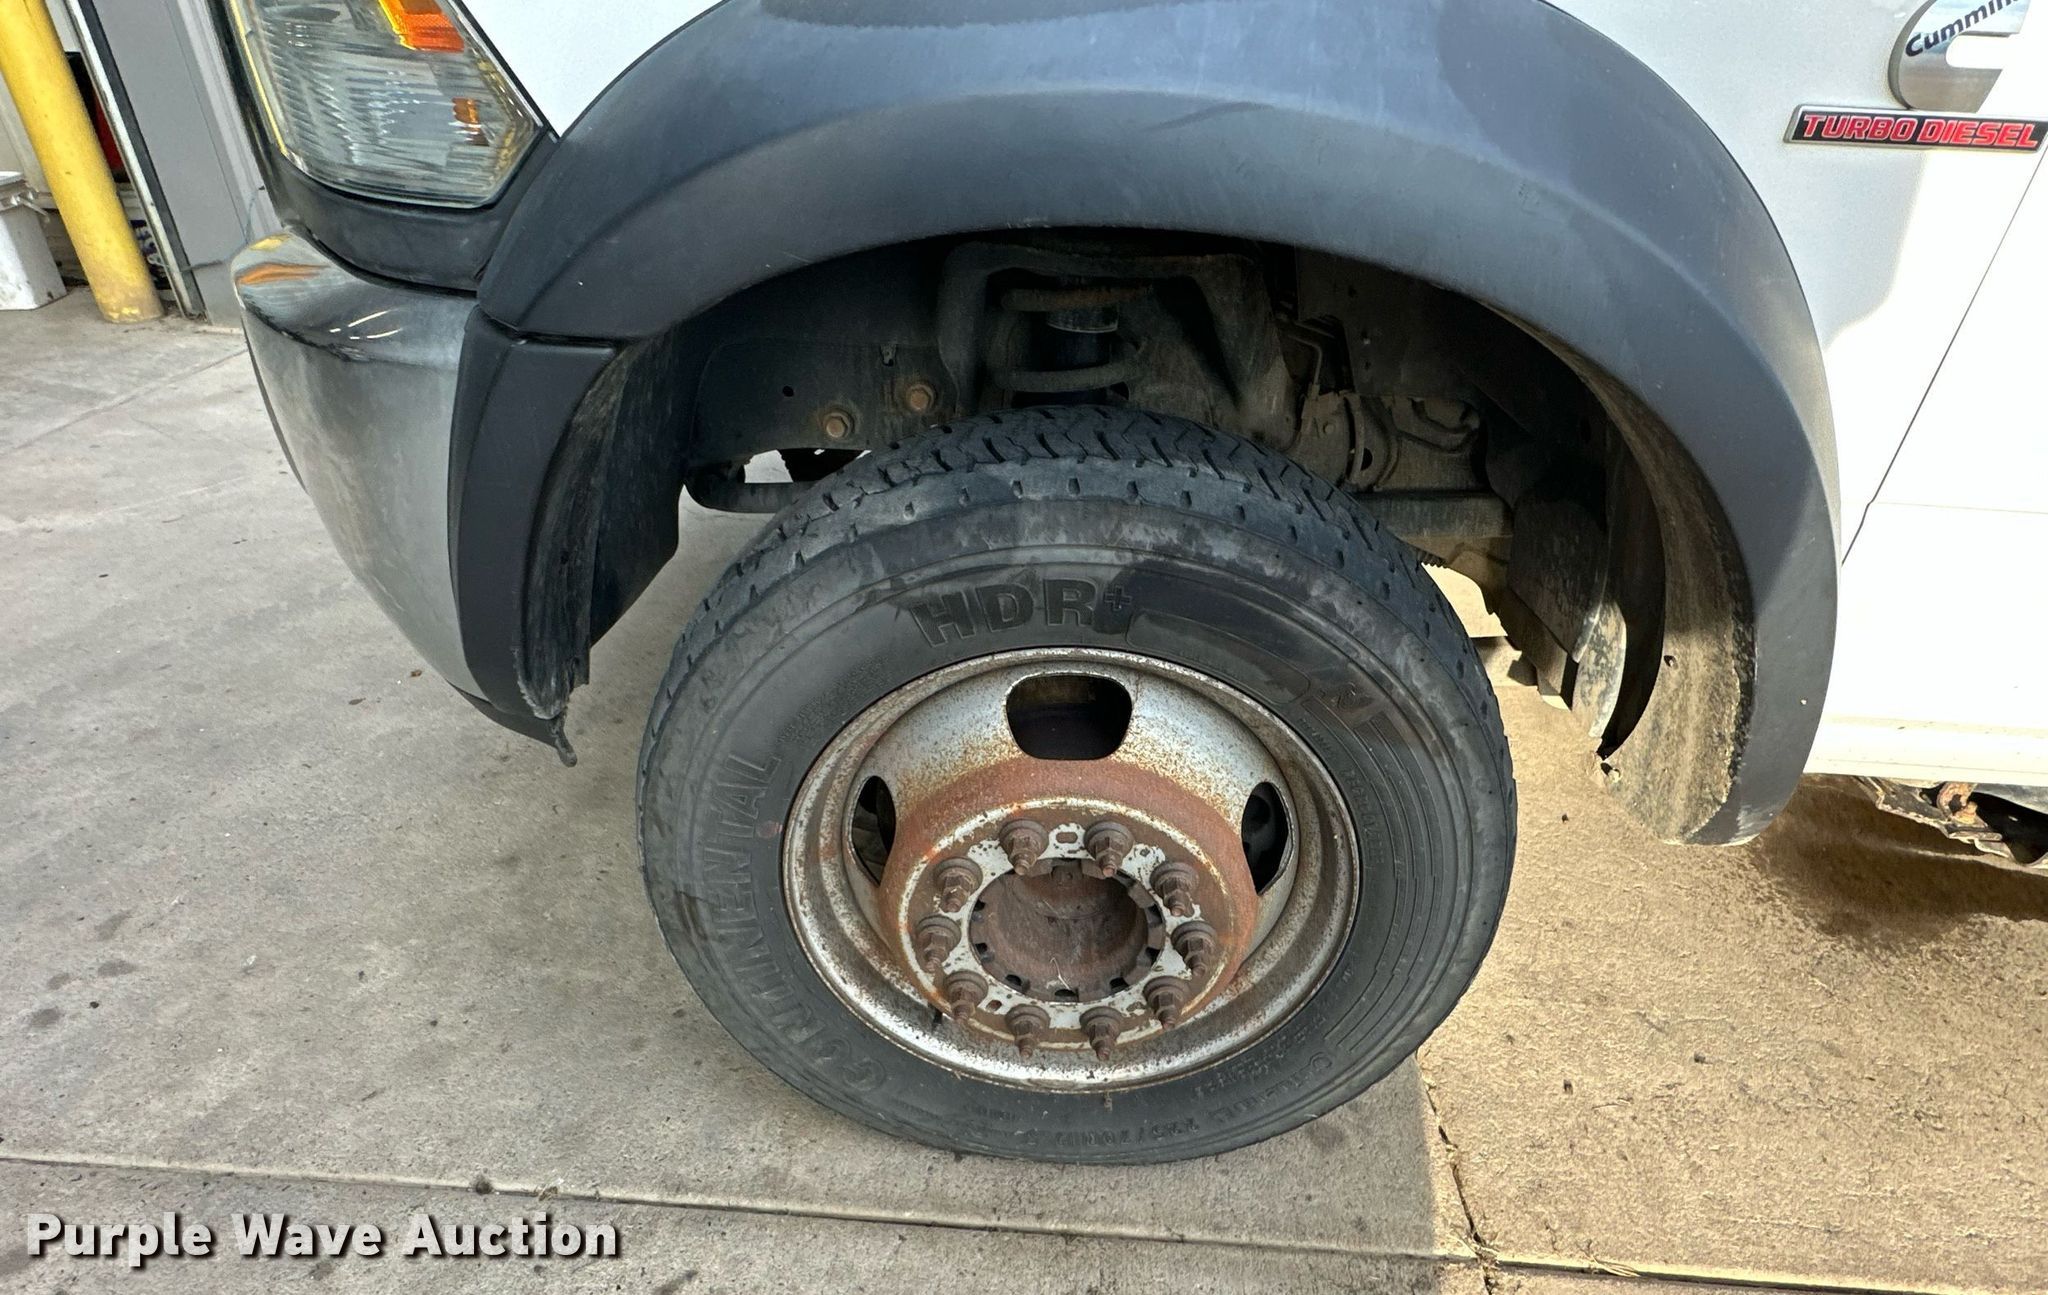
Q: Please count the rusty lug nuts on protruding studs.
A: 10